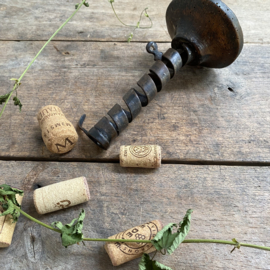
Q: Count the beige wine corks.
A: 5